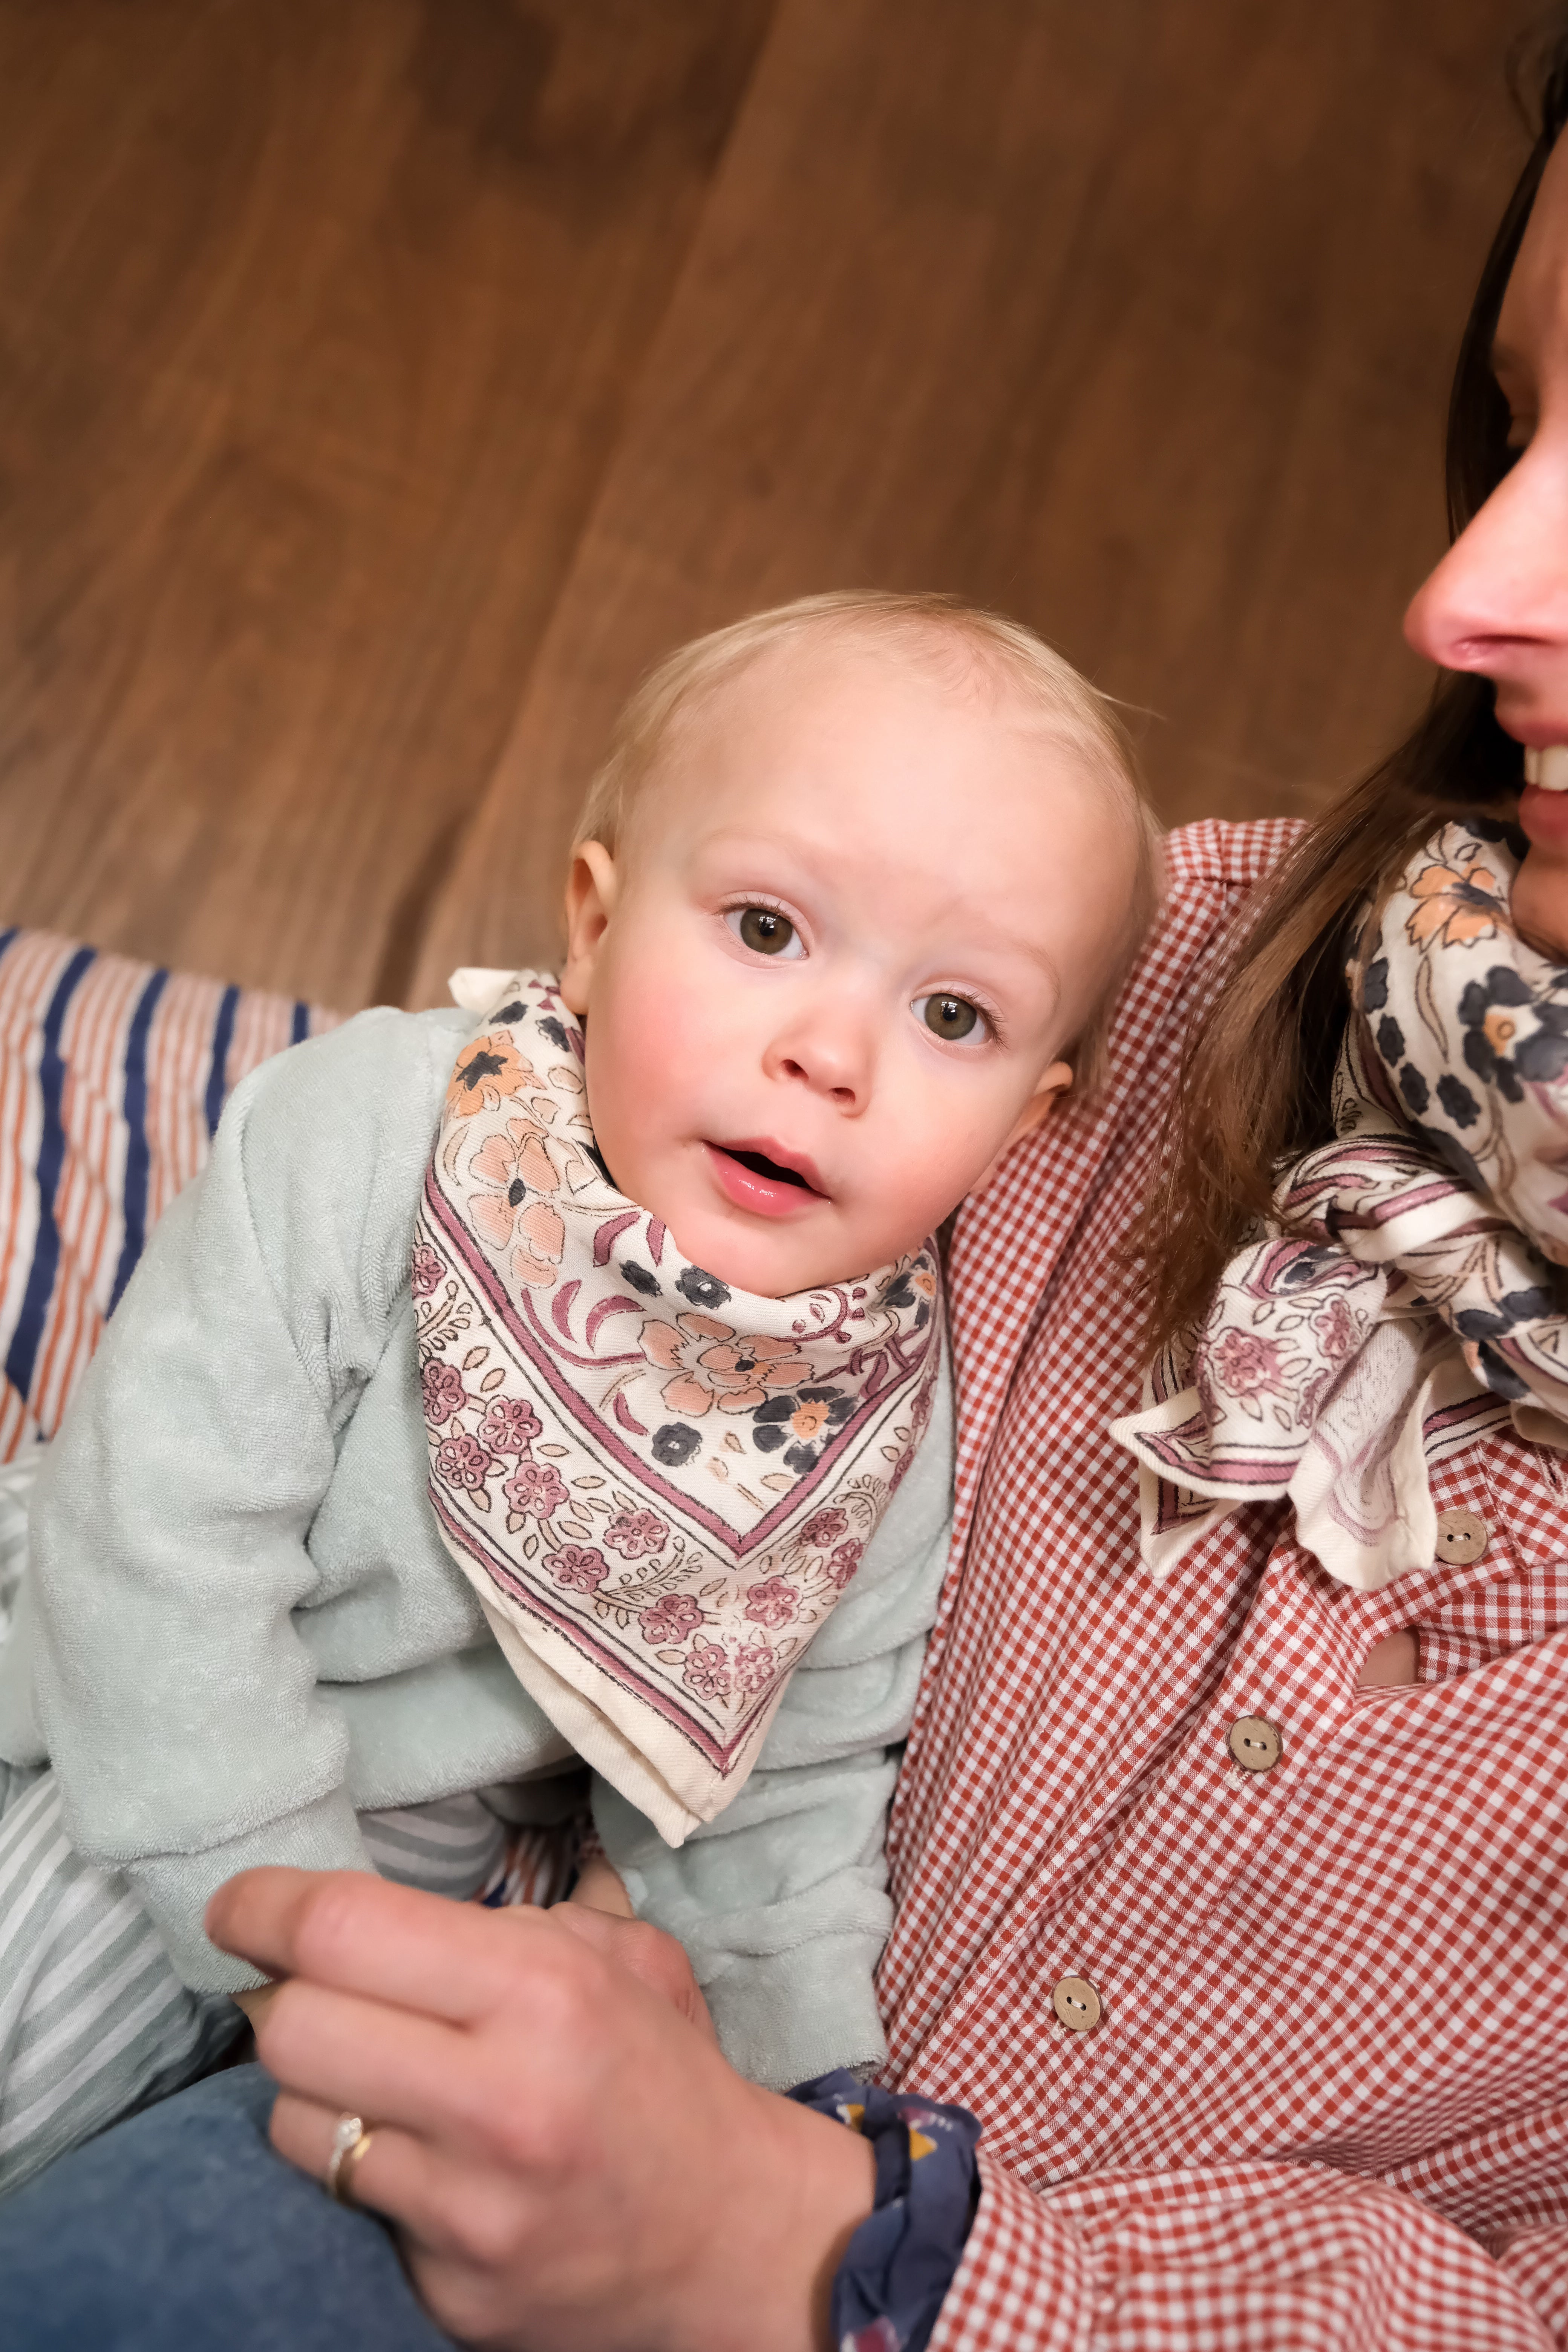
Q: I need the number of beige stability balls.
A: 0